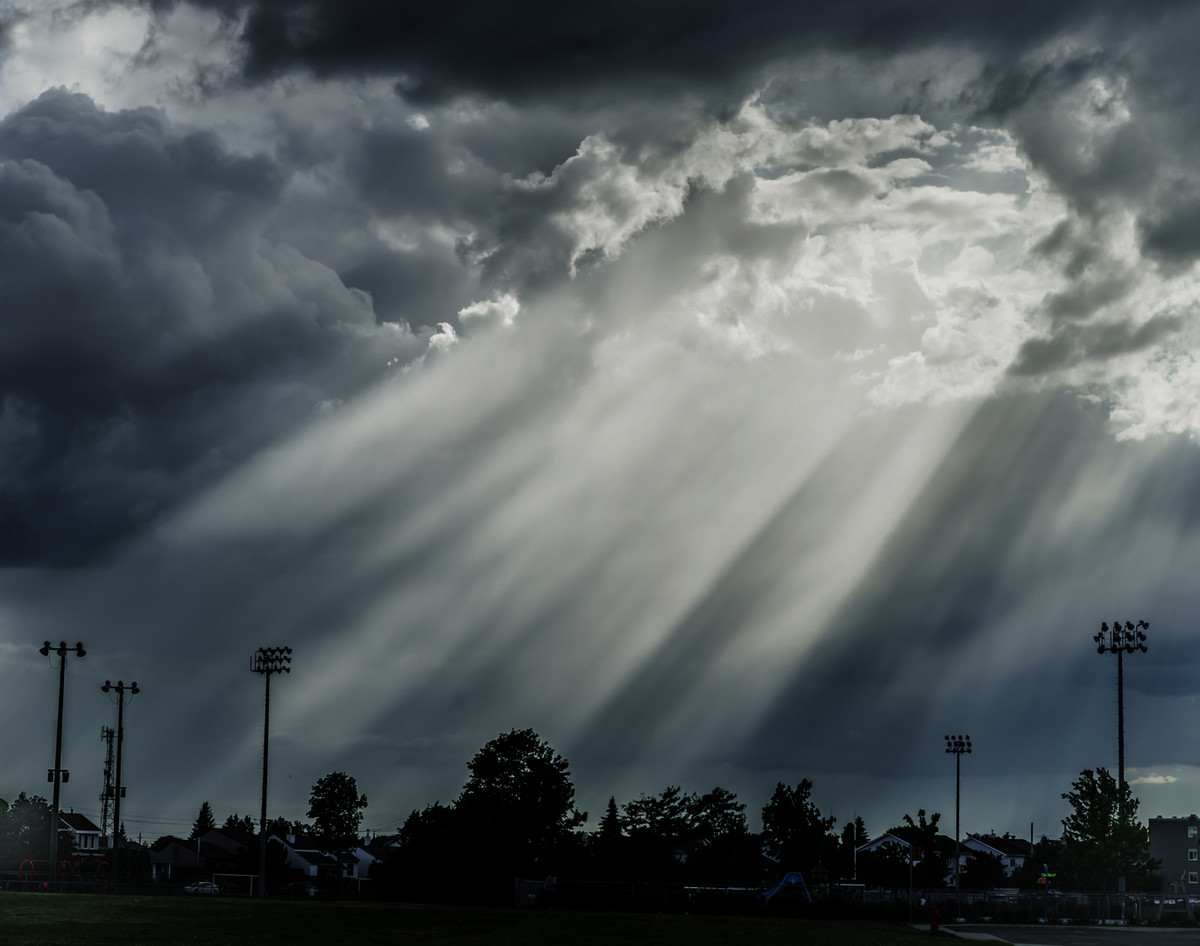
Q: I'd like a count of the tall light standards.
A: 5